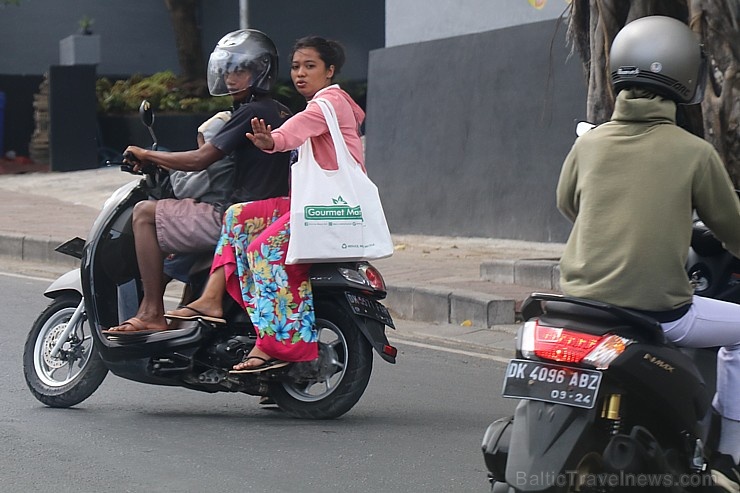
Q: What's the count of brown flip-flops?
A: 1